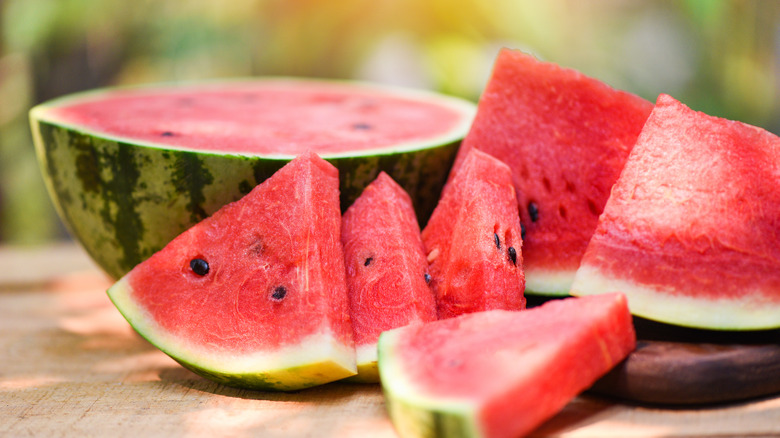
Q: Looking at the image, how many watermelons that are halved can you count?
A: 1